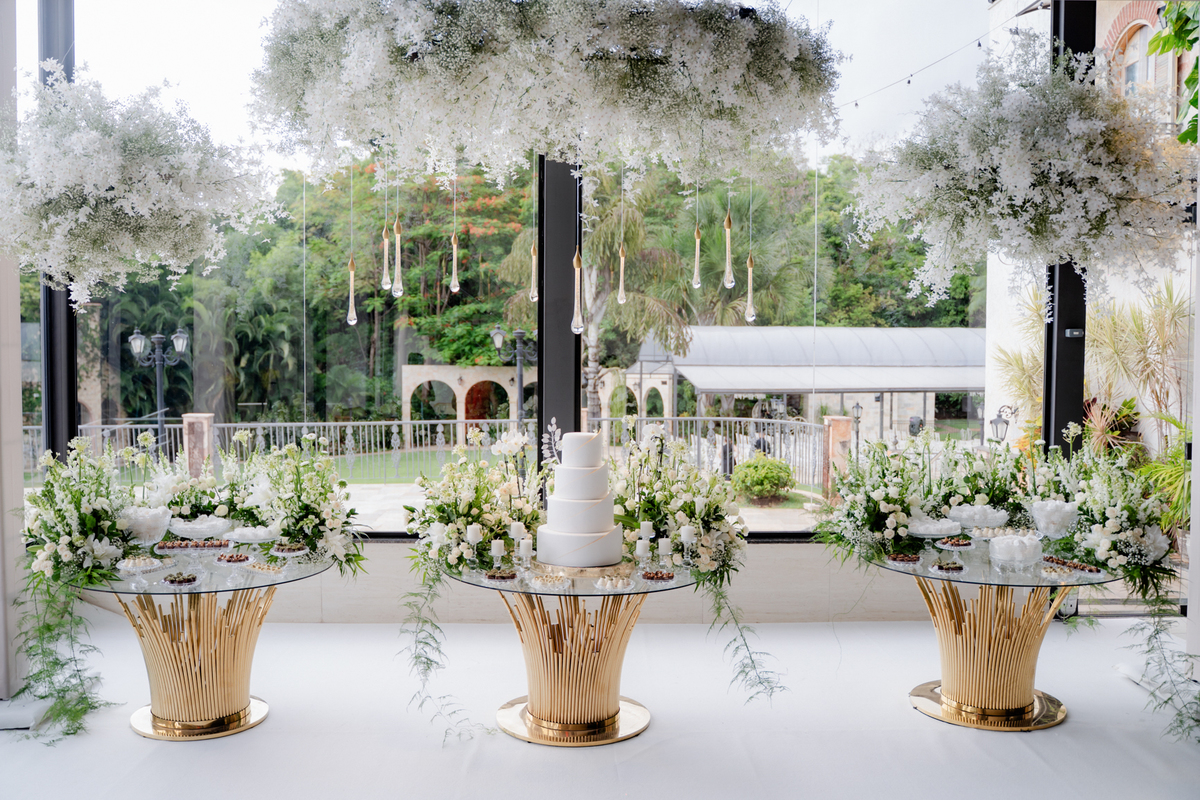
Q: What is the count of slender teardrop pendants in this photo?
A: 10